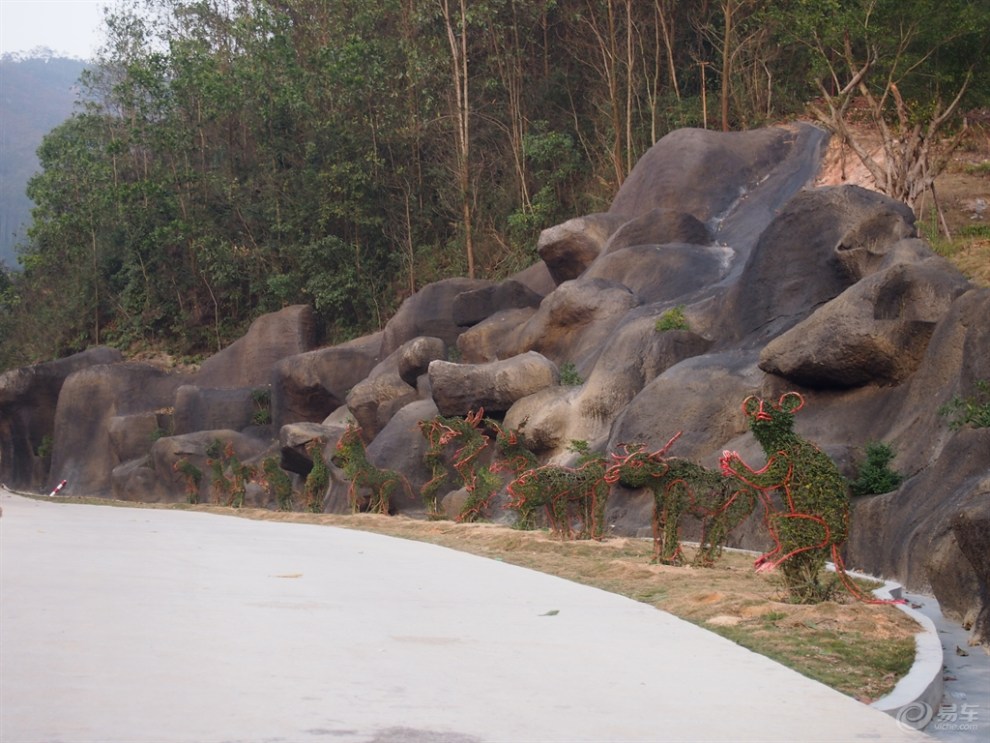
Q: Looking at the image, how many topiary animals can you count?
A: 12